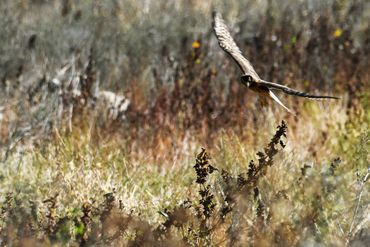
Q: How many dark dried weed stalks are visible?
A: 2